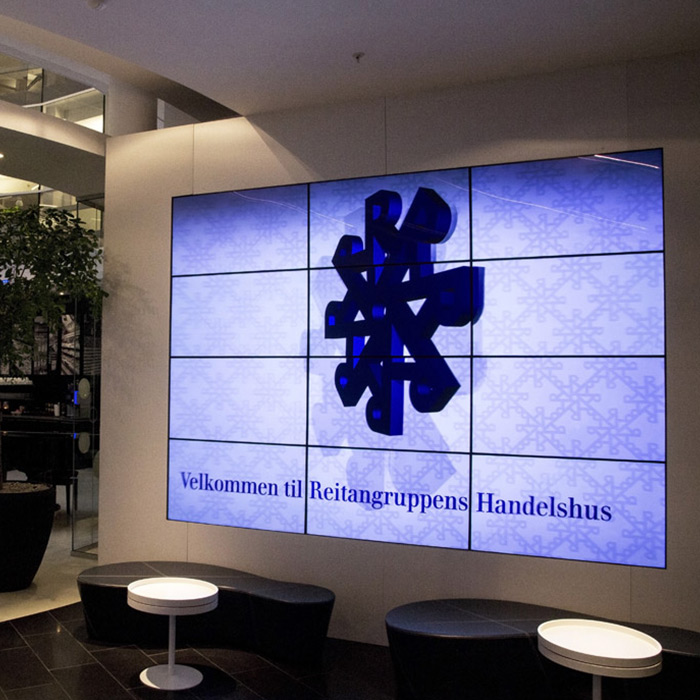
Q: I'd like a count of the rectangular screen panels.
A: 12